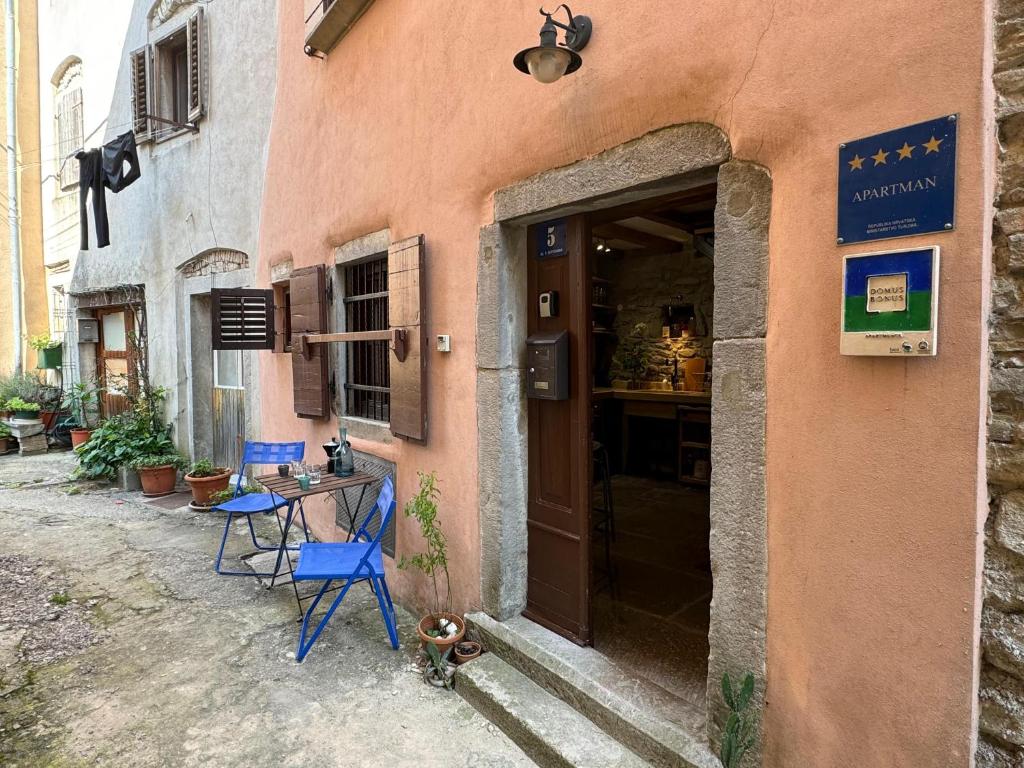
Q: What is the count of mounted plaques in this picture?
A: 3